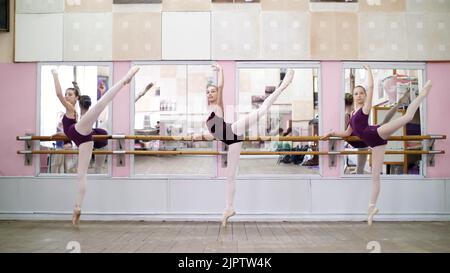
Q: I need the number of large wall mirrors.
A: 4